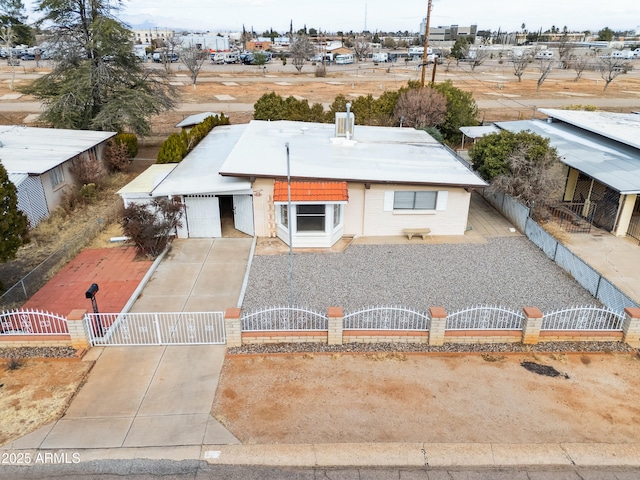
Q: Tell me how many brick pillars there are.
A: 6